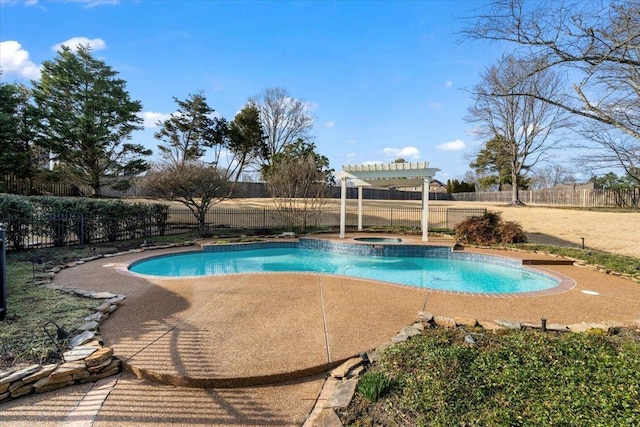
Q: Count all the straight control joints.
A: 3